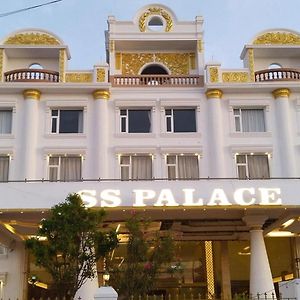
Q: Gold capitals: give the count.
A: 4